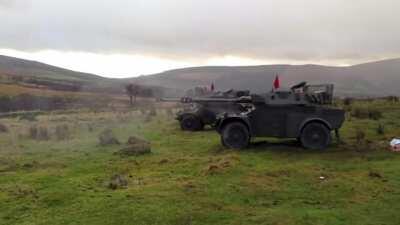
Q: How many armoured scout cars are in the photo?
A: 2